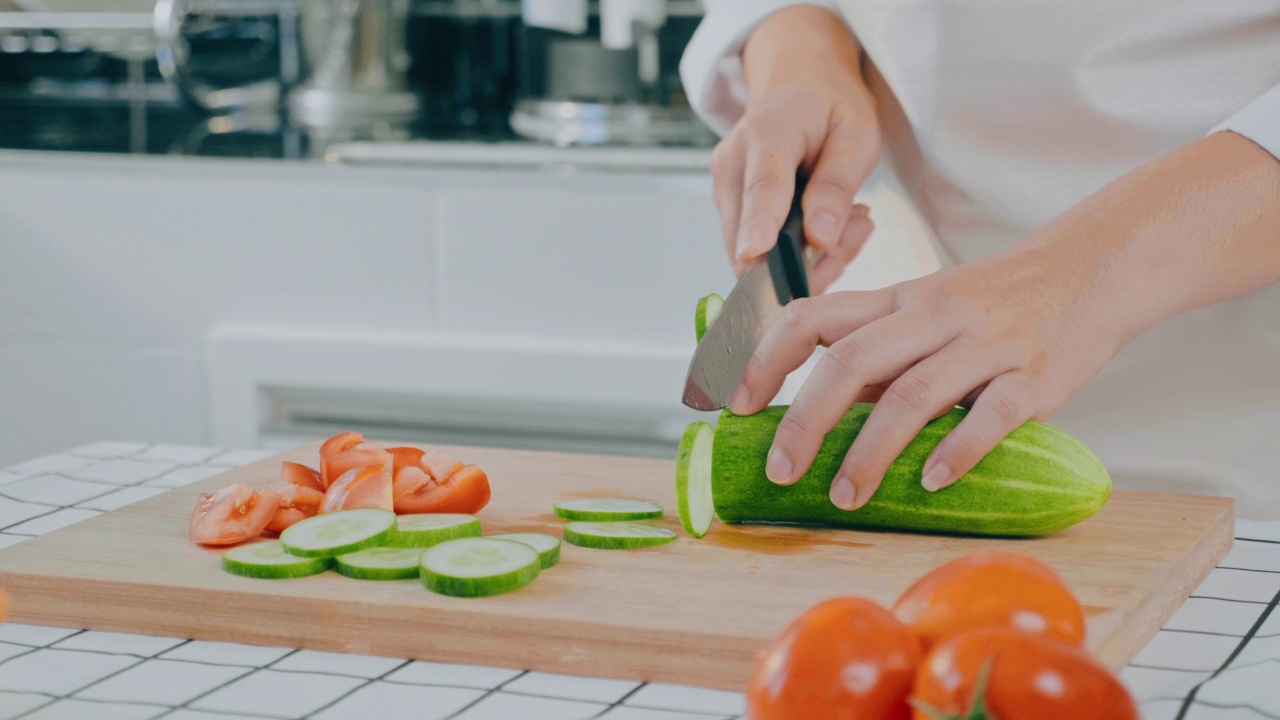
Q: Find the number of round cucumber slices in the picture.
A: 10